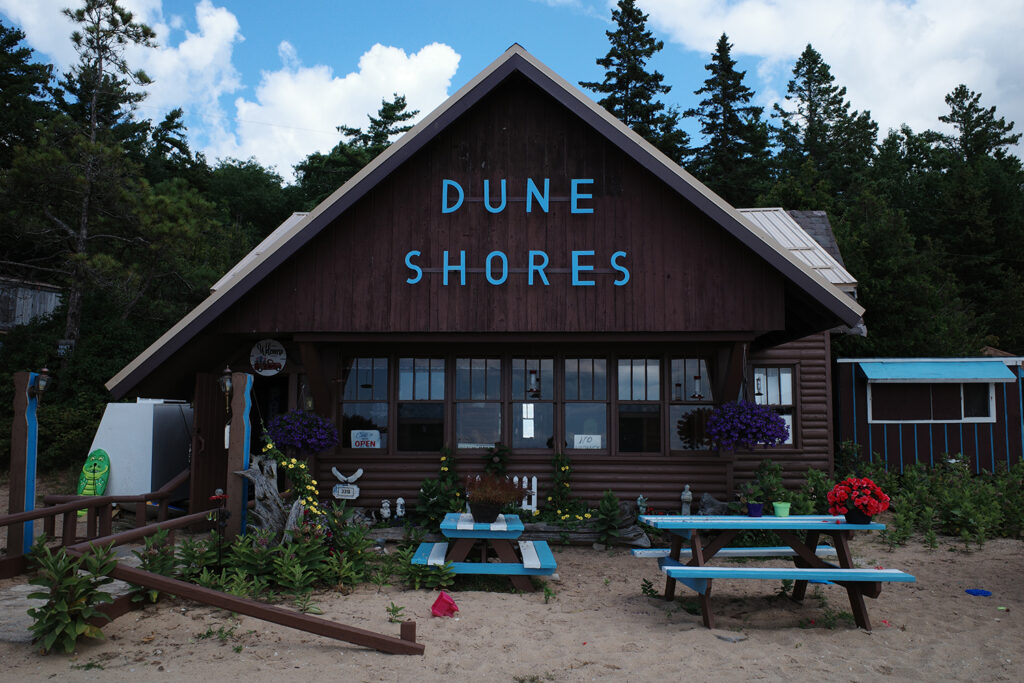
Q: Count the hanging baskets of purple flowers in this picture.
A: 2